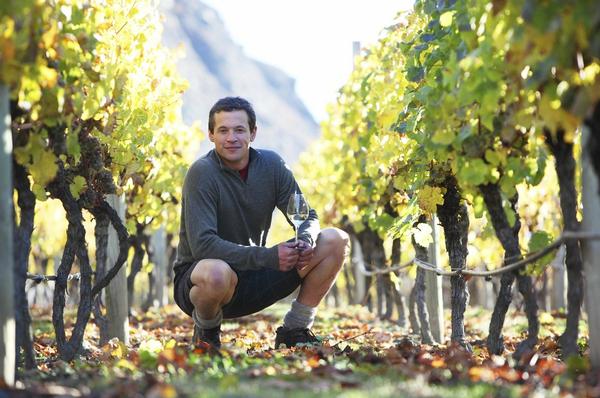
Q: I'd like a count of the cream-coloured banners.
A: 0